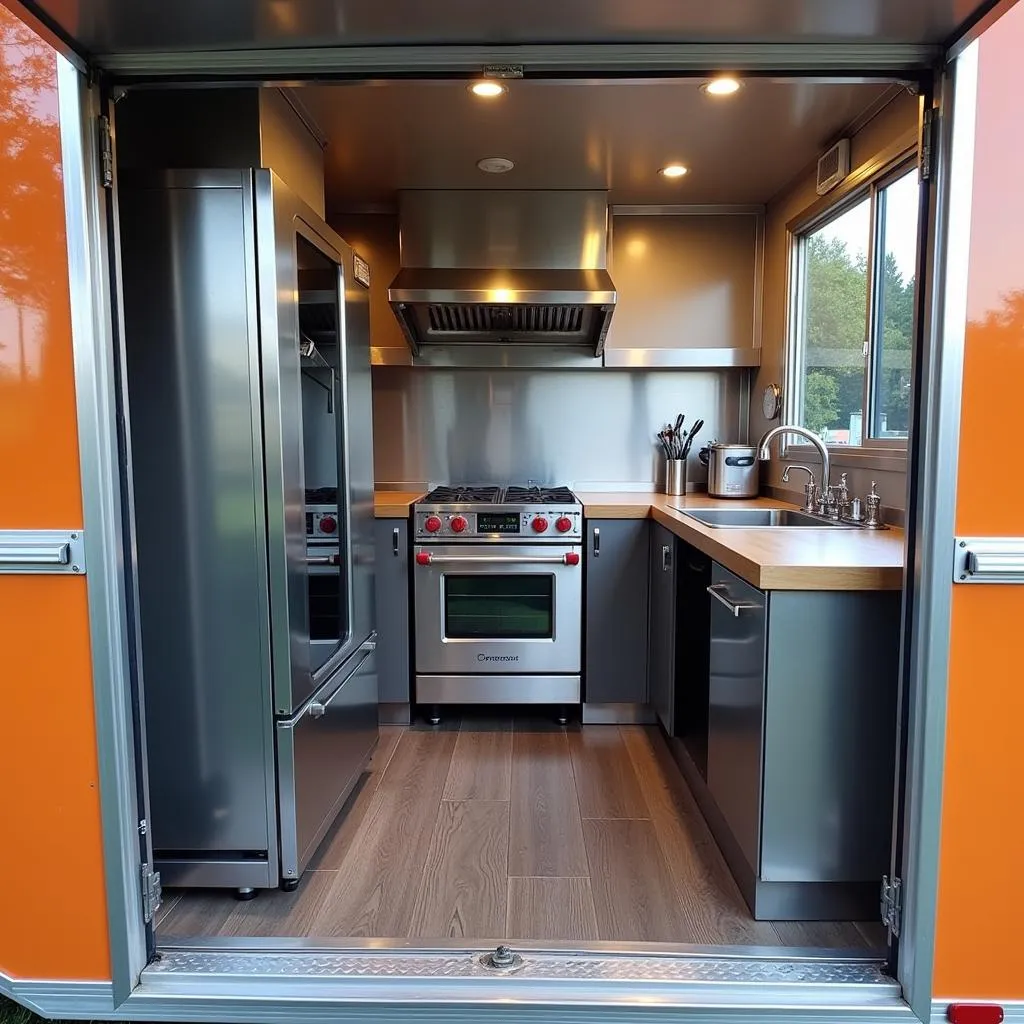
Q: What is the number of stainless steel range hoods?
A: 1